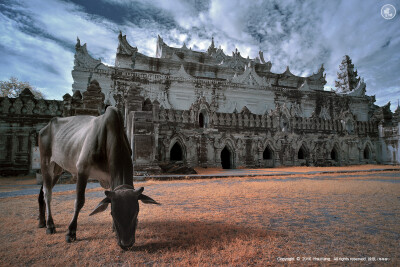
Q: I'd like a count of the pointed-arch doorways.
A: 6